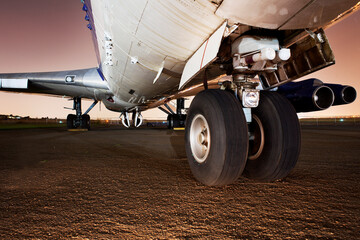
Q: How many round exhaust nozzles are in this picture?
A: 2